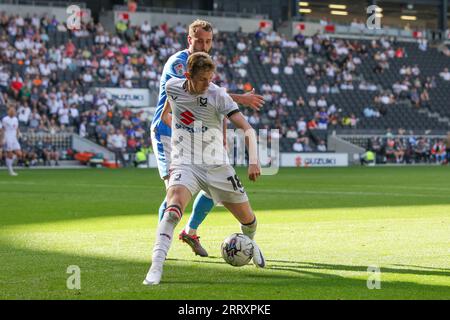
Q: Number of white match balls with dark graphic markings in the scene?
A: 1